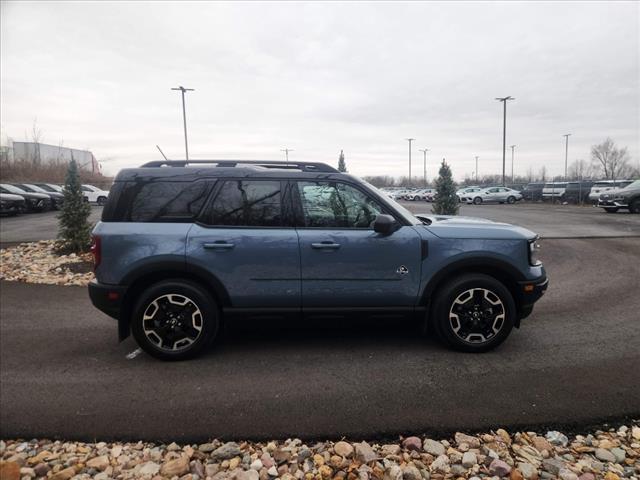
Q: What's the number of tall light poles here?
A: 8